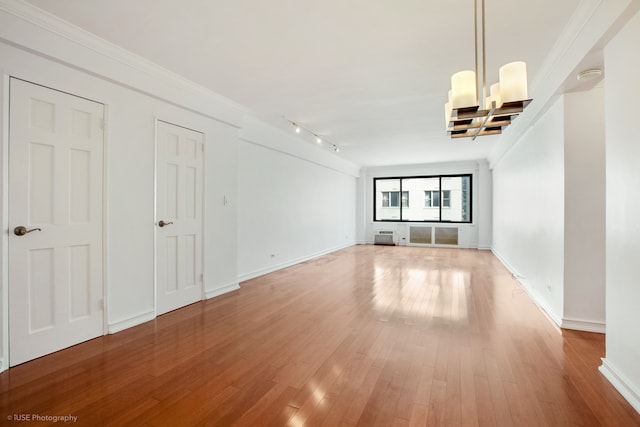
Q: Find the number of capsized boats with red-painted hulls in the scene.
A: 0